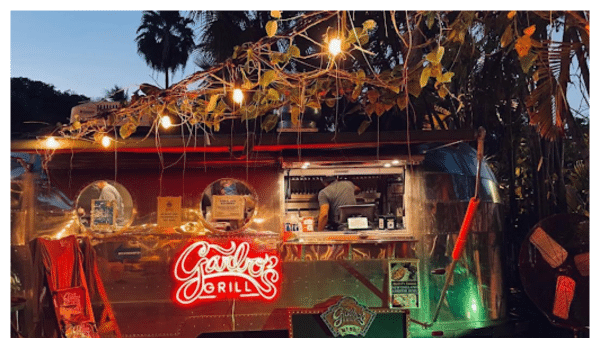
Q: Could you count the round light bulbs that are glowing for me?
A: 5